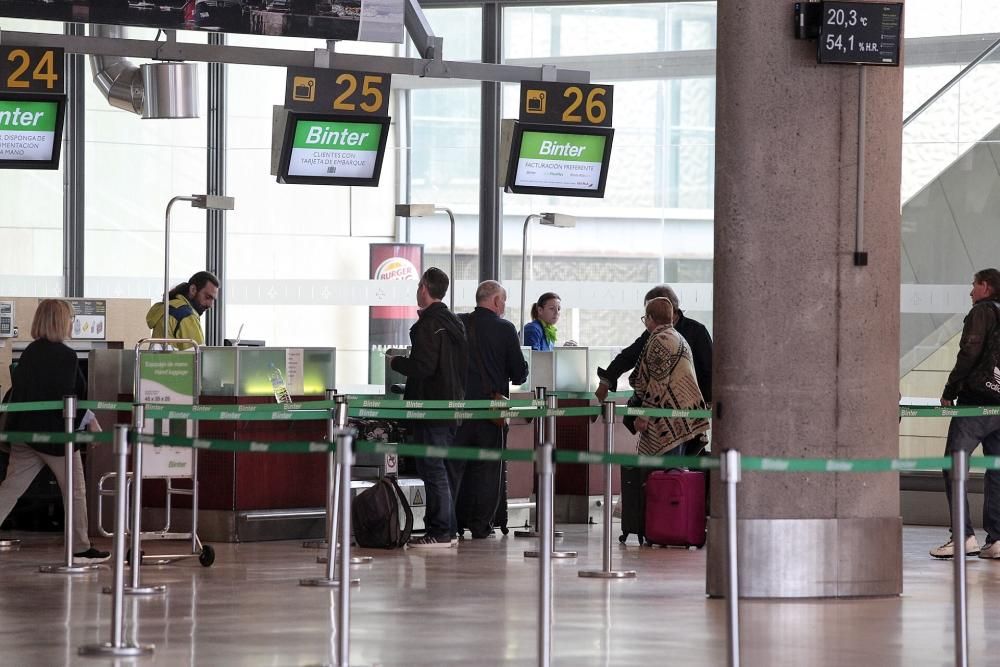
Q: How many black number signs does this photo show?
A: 3